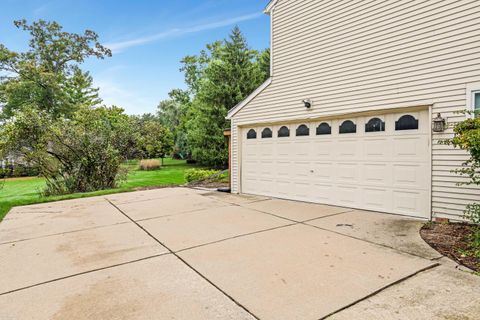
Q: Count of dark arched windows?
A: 8